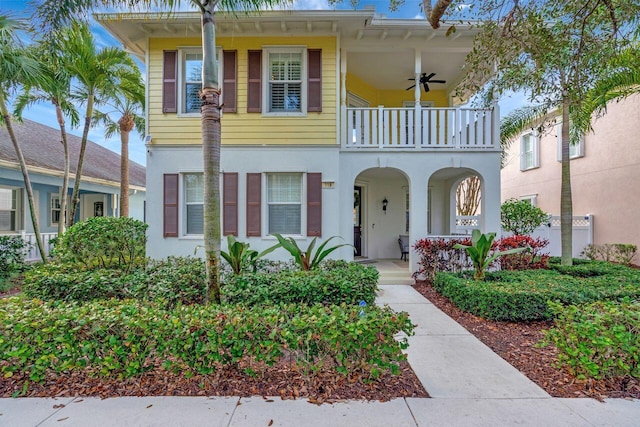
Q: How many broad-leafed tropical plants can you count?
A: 3